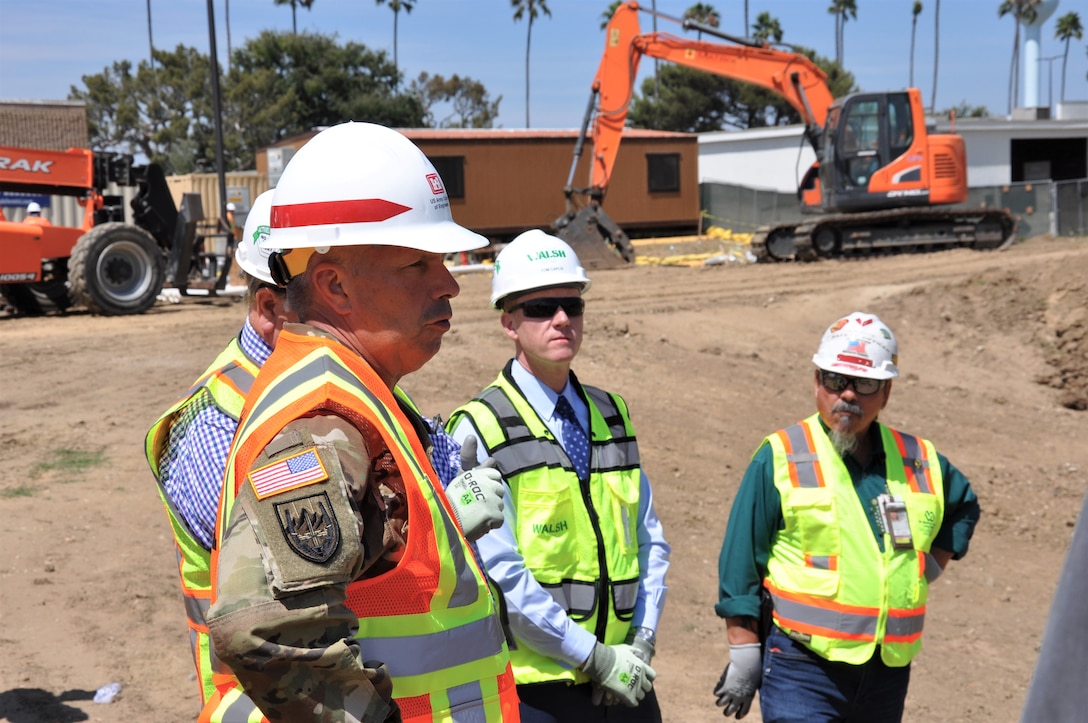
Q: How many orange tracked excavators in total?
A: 1